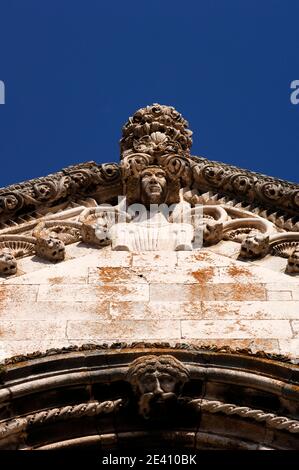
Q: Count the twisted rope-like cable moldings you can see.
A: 2